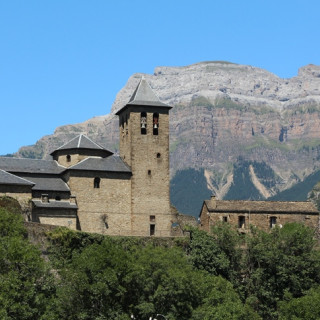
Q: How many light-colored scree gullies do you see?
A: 3